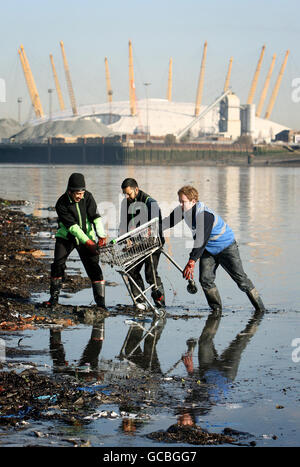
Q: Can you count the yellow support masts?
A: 12